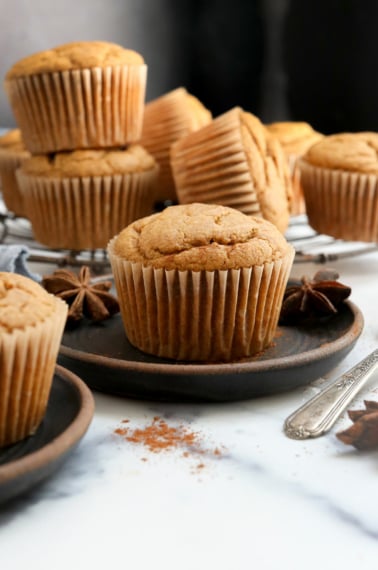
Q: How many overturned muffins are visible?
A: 2